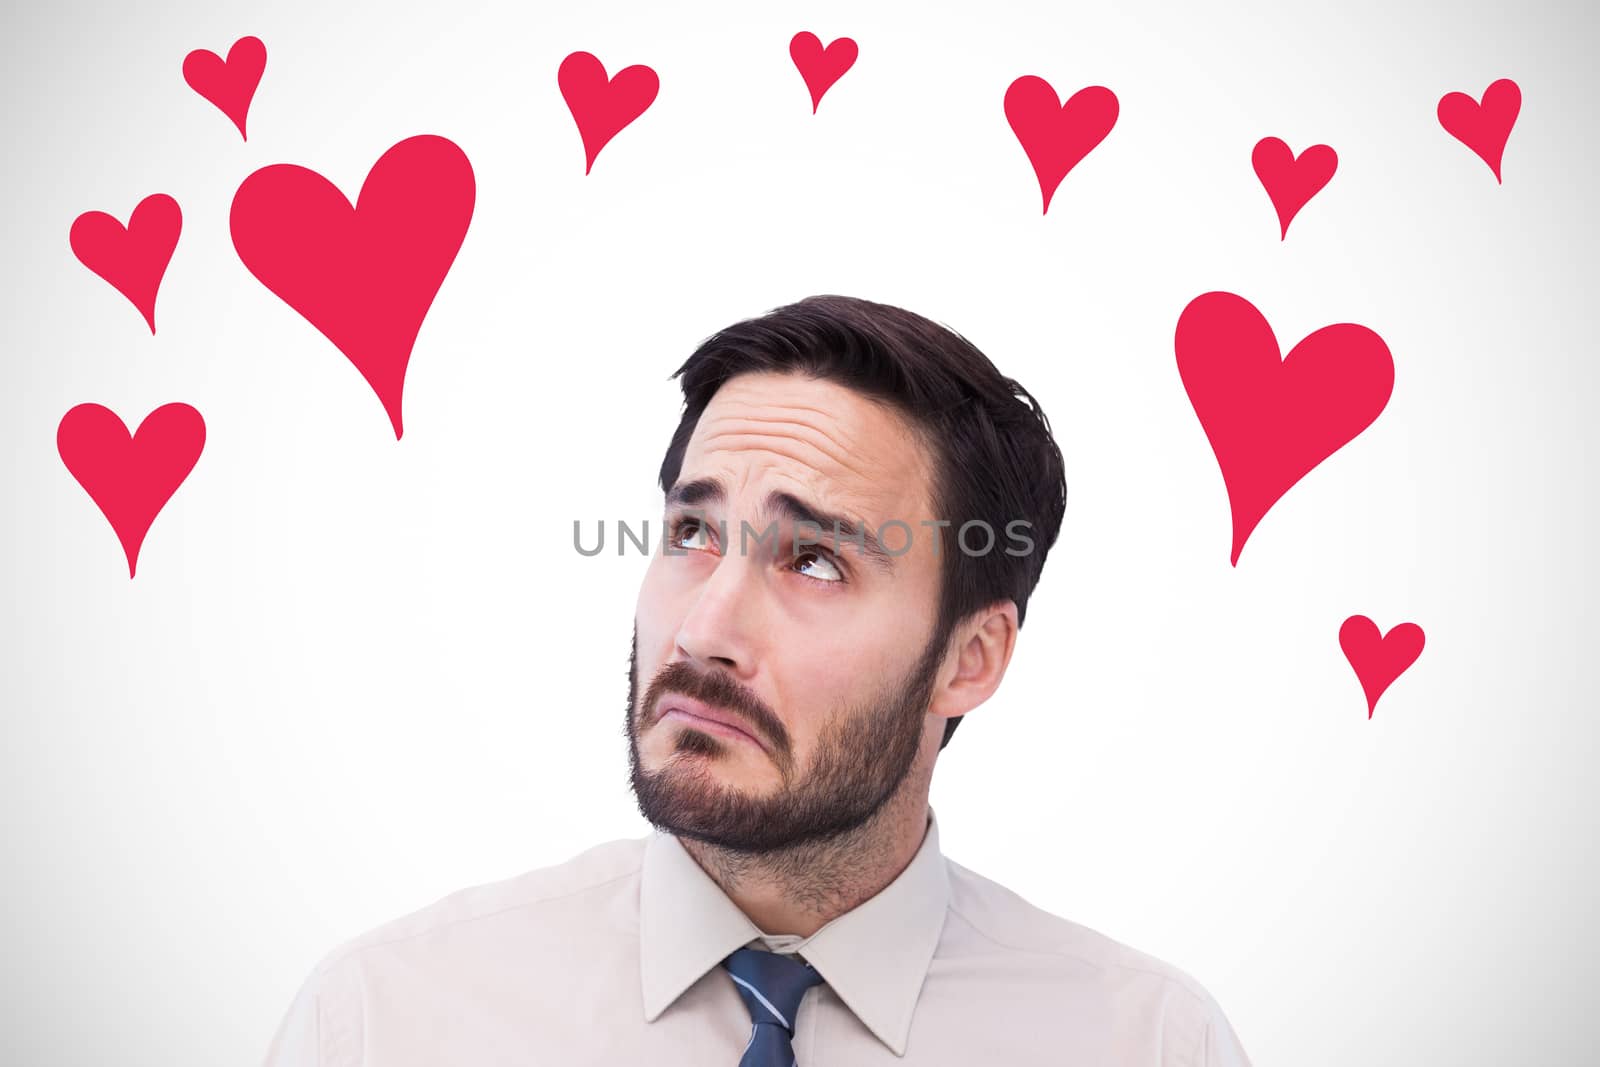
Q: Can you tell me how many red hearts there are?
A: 11